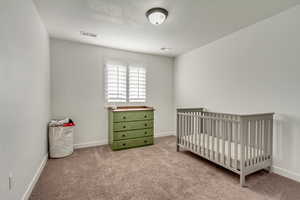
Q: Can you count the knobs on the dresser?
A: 8